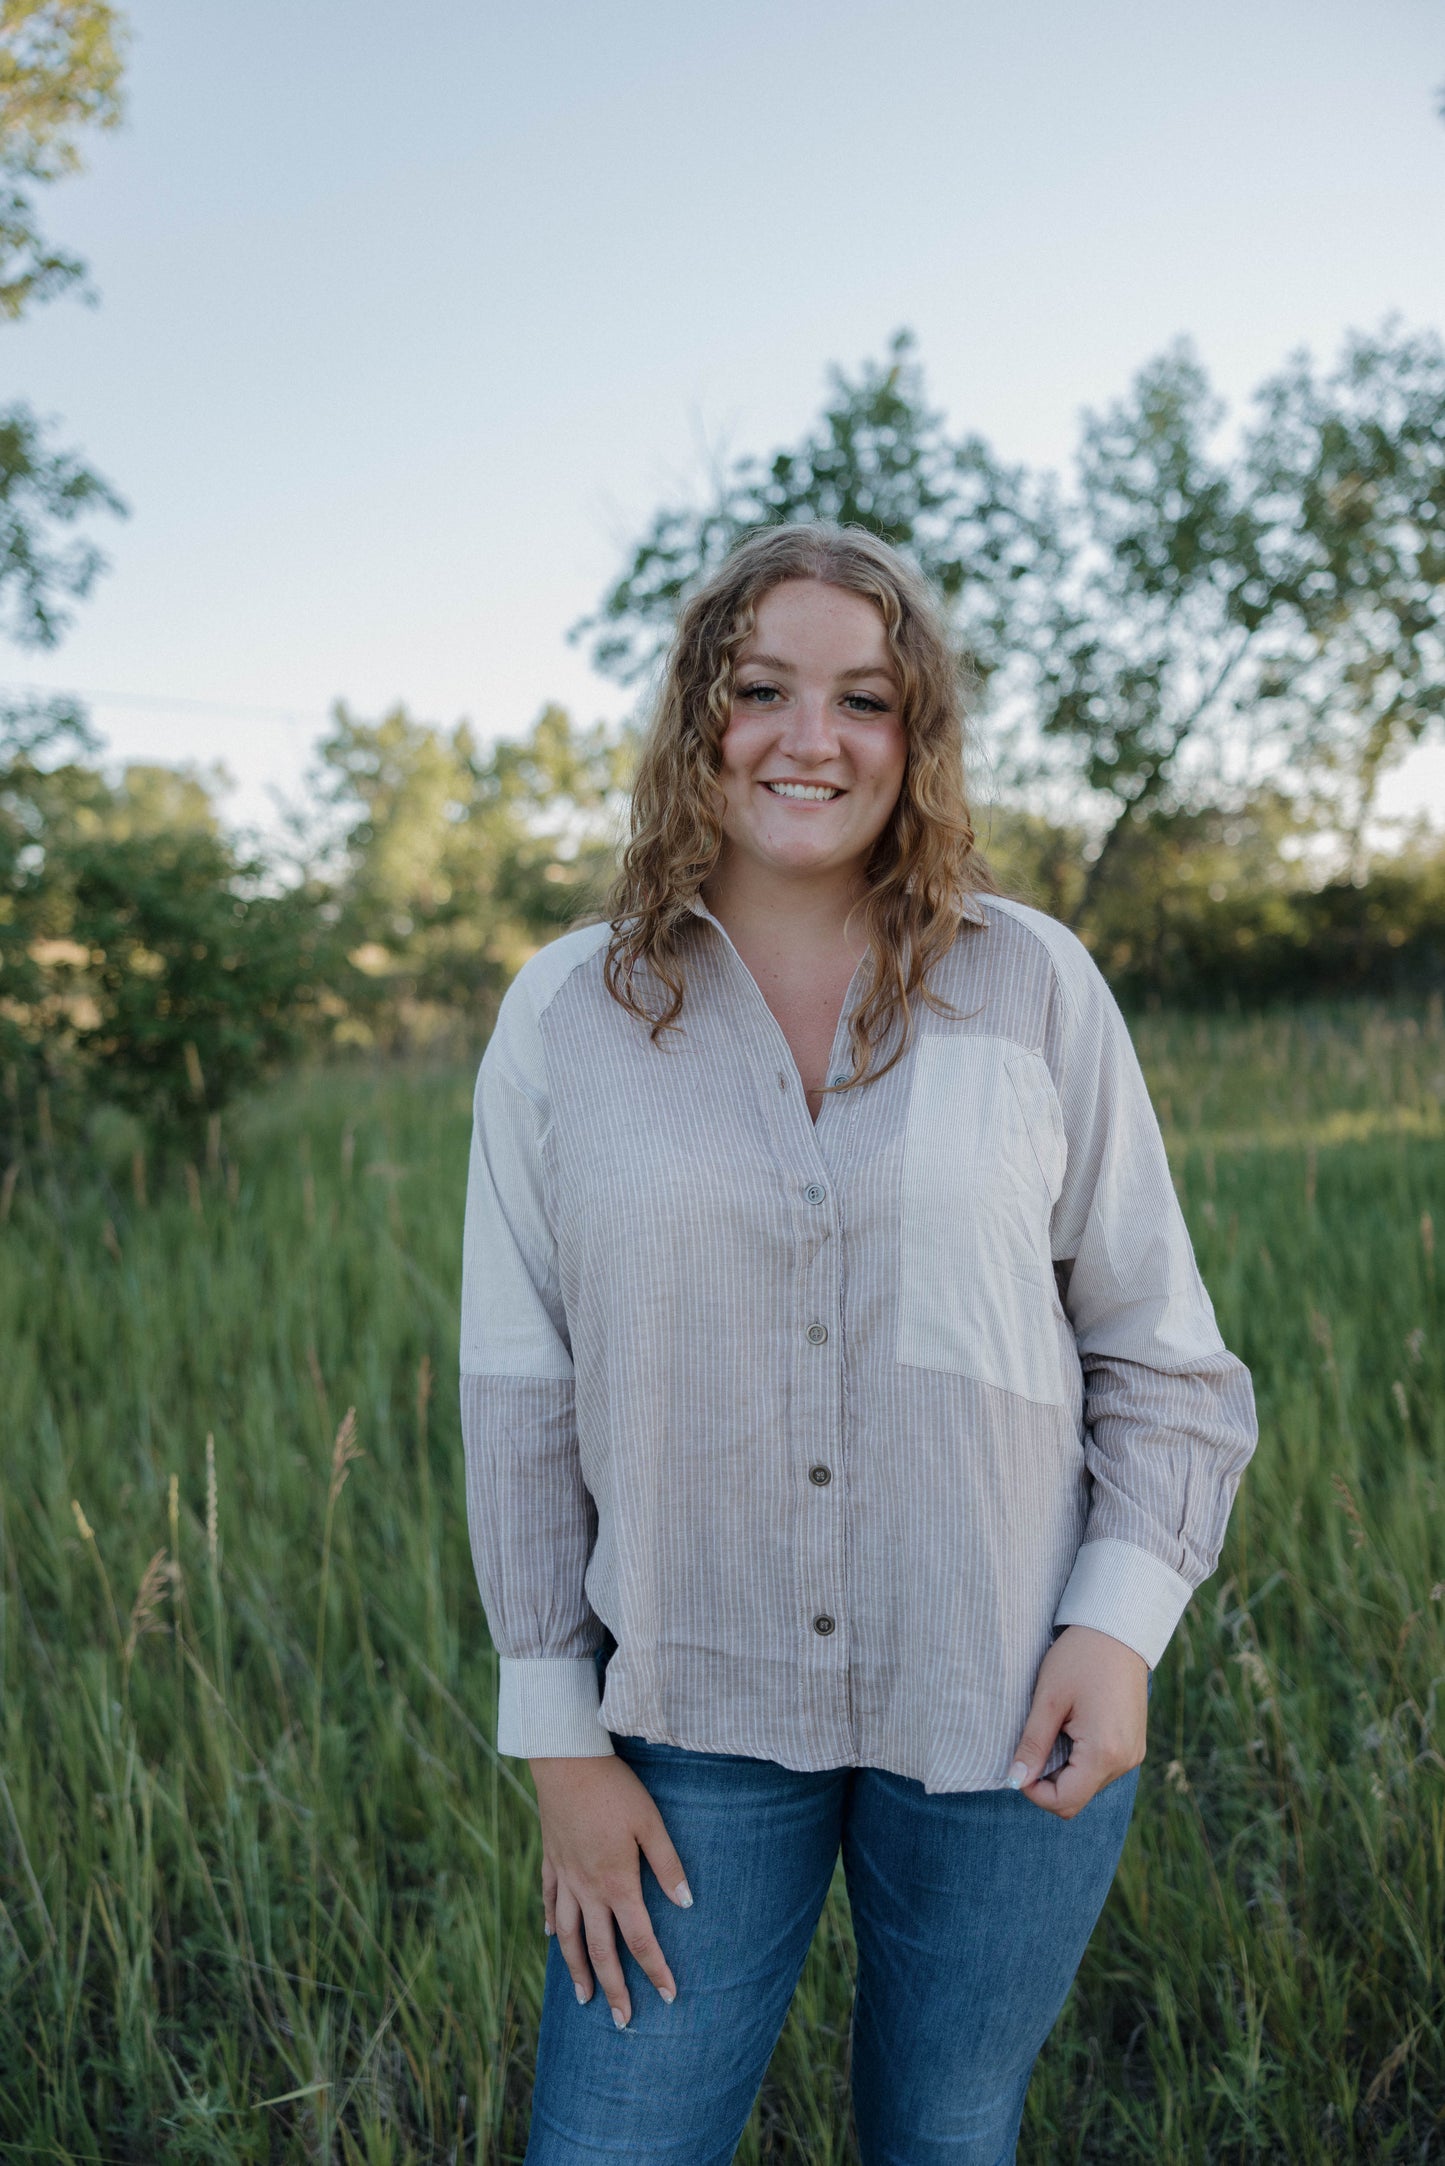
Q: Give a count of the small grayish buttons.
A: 5